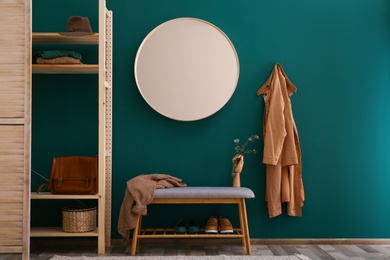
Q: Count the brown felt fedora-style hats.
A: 1